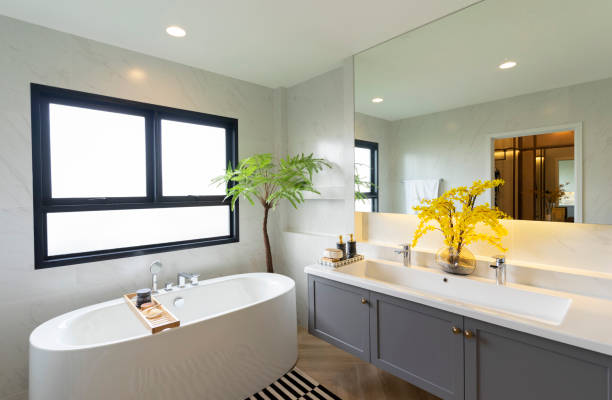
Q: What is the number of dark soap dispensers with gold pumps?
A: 2